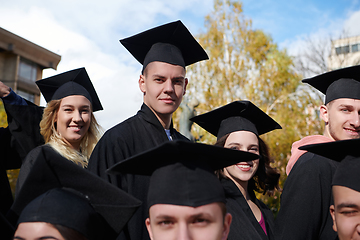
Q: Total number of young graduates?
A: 7